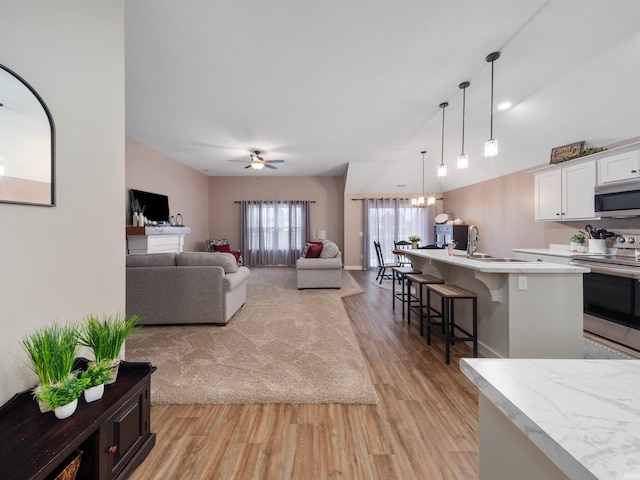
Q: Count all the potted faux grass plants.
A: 2